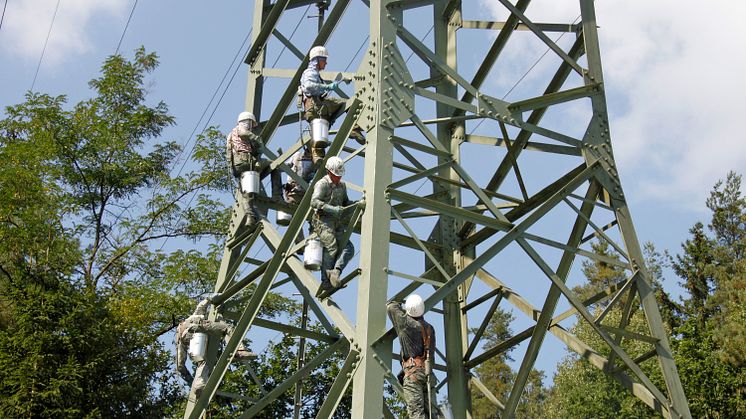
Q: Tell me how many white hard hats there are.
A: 4